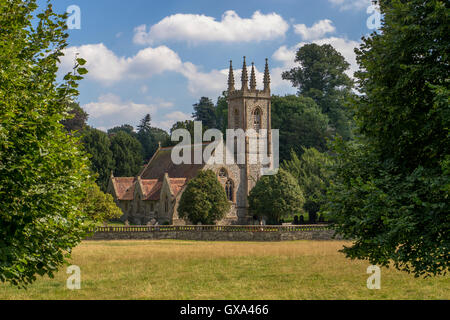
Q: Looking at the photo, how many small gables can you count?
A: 3